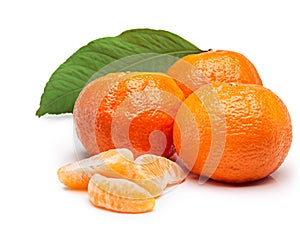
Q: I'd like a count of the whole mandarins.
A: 3